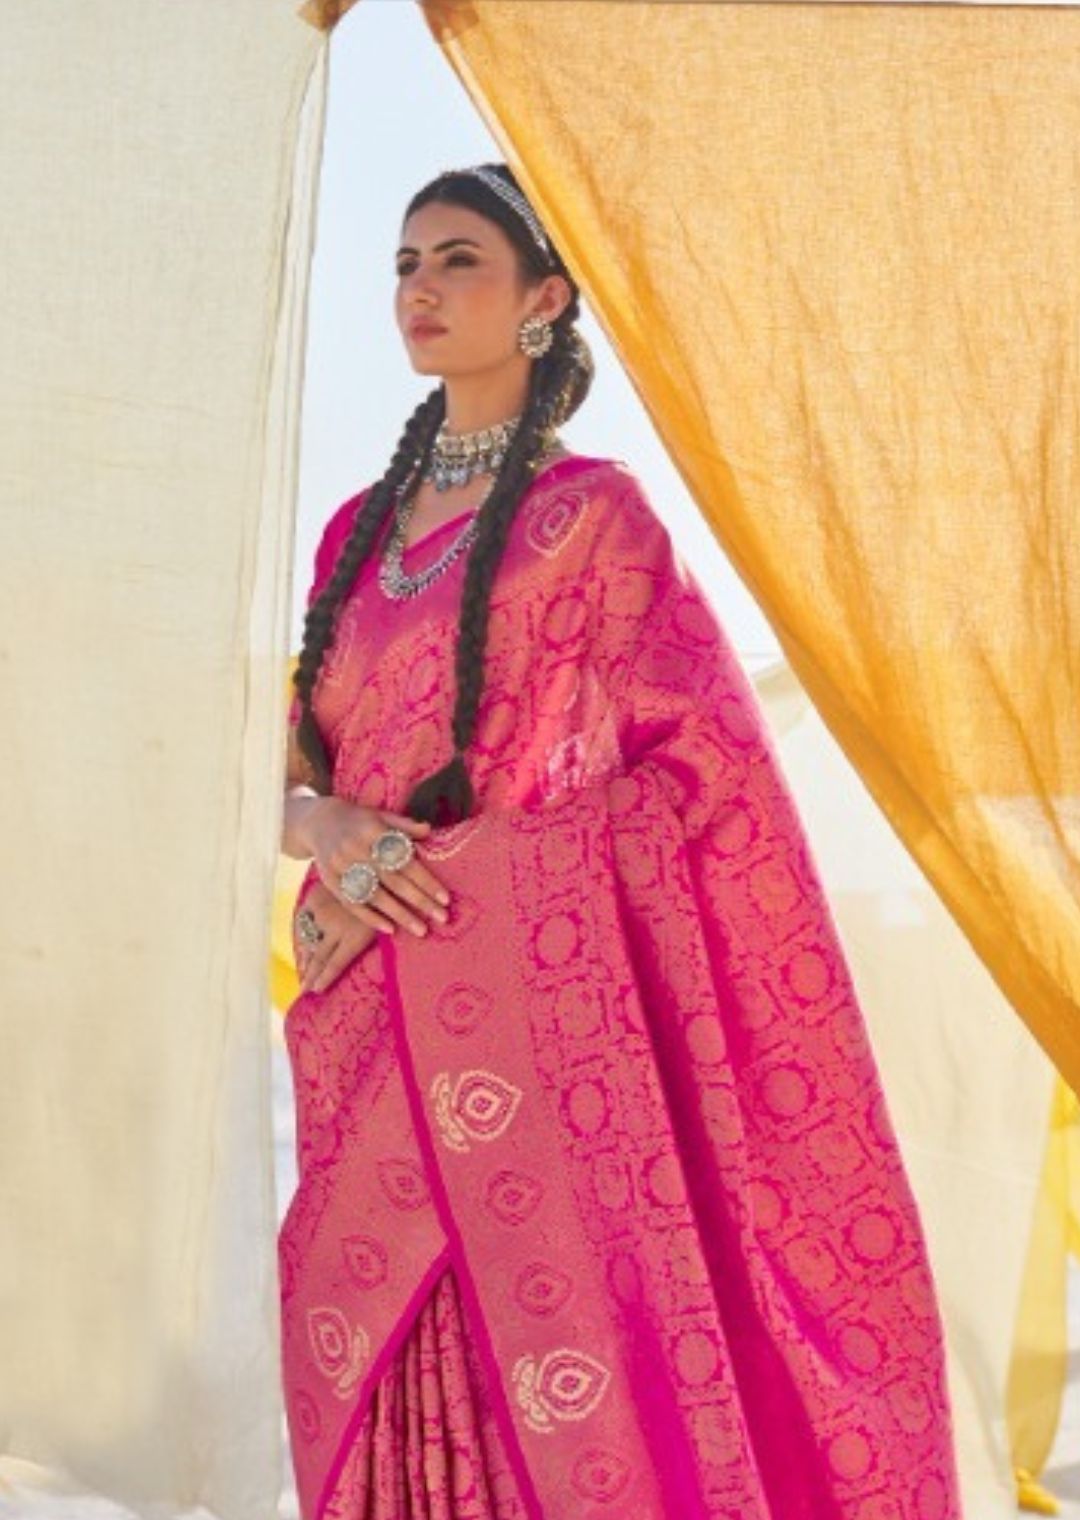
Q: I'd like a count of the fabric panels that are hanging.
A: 2